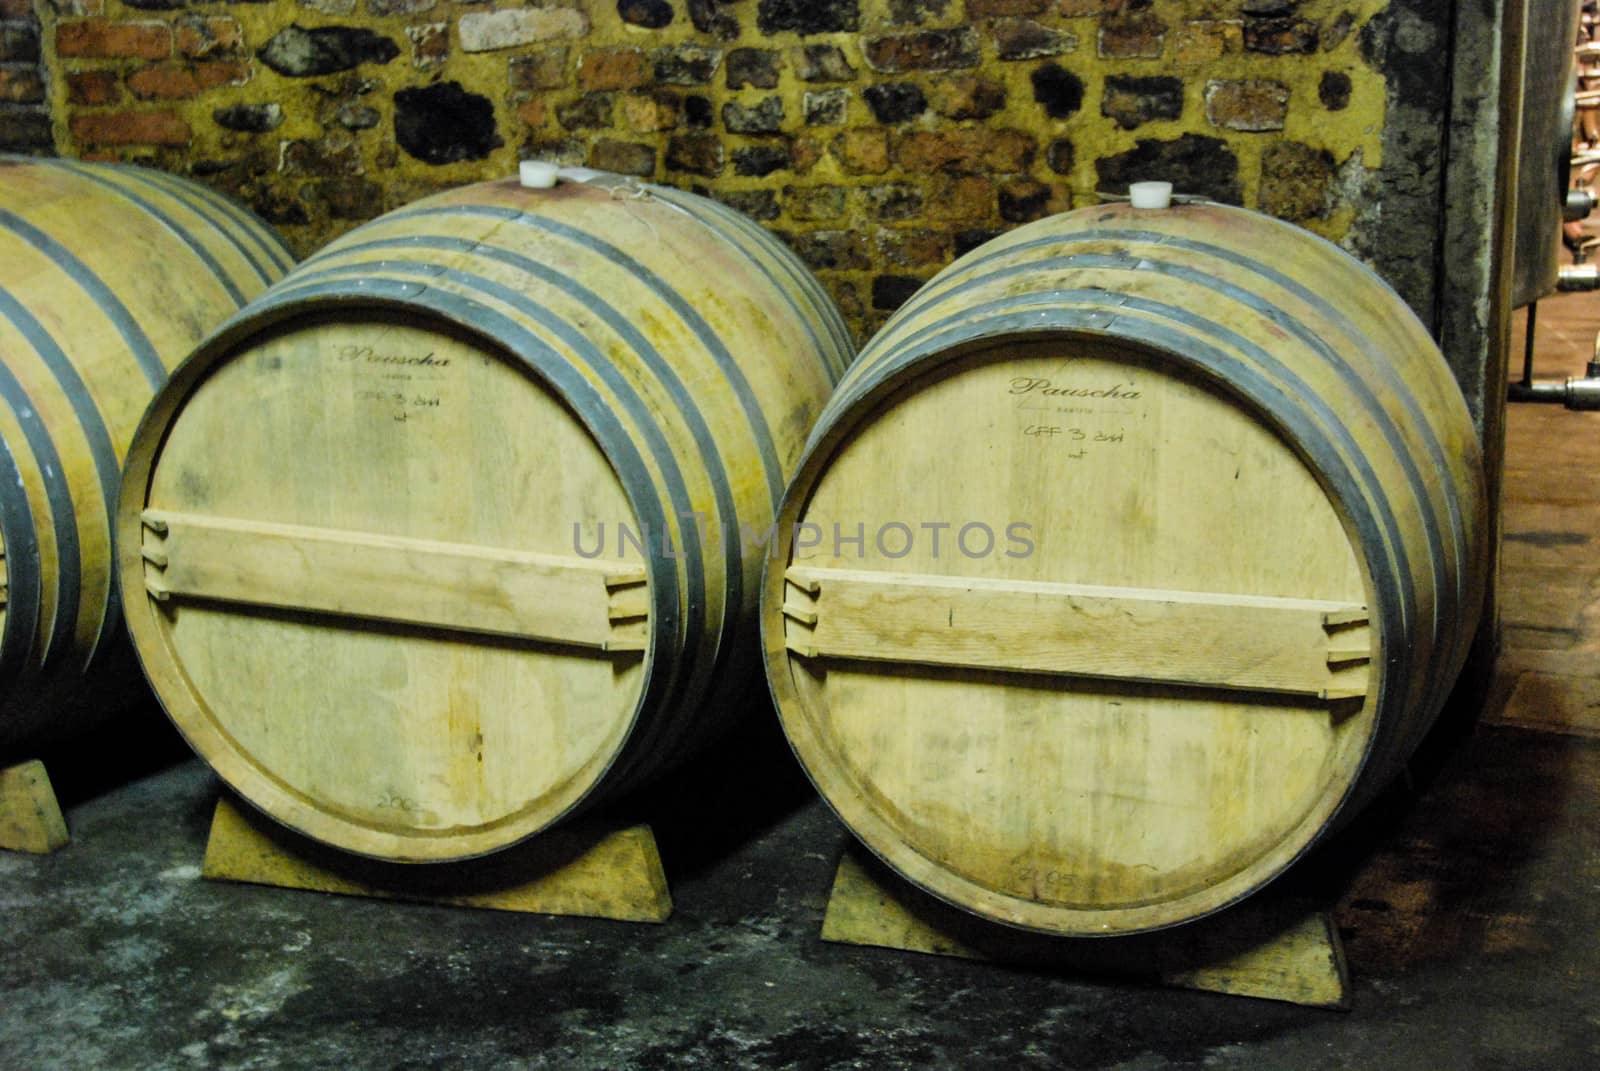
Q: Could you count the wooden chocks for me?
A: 3